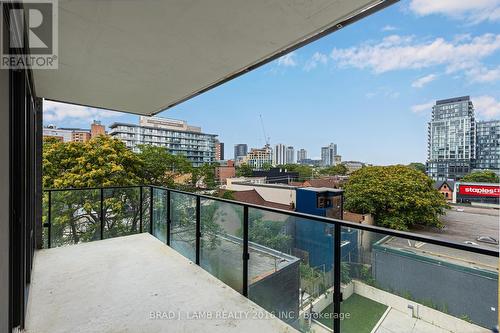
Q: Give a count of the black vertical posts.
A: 8